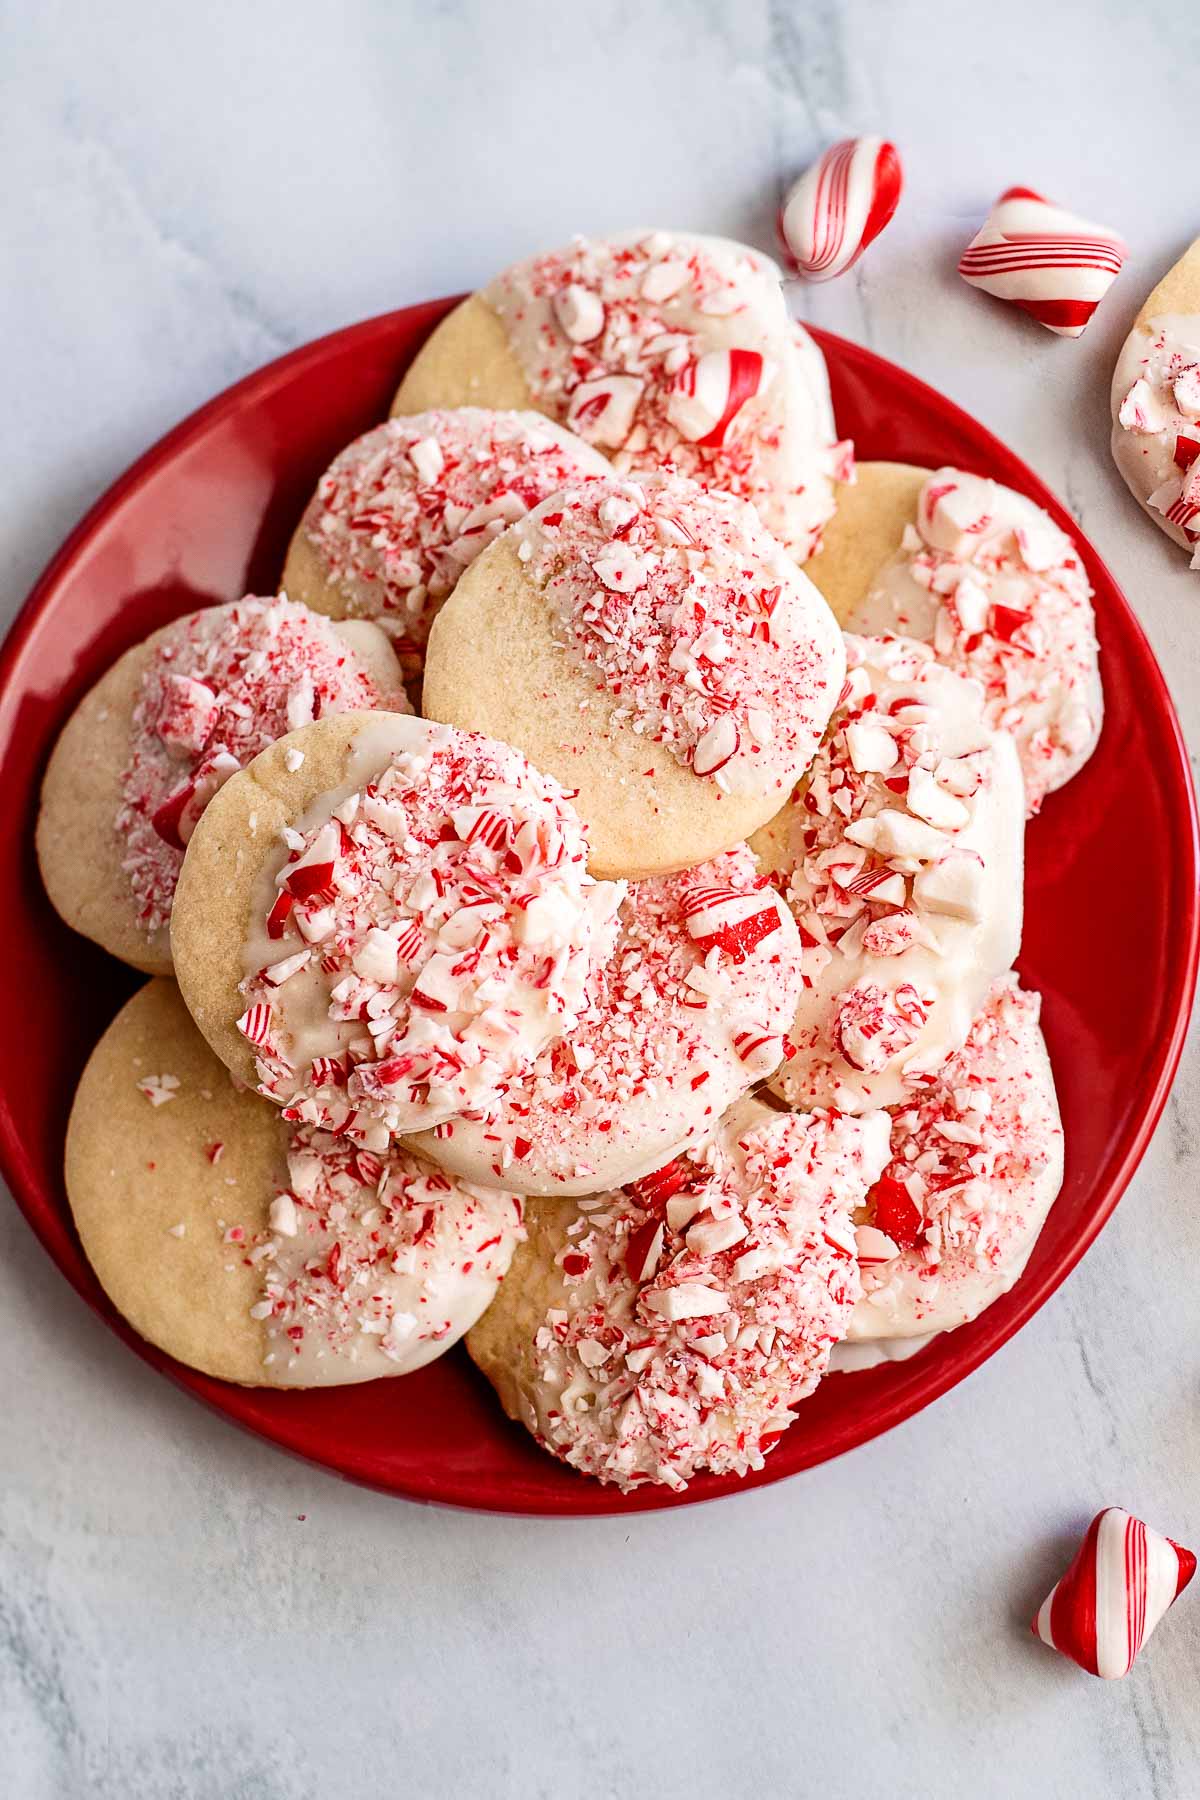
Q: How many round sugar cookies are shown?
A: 12